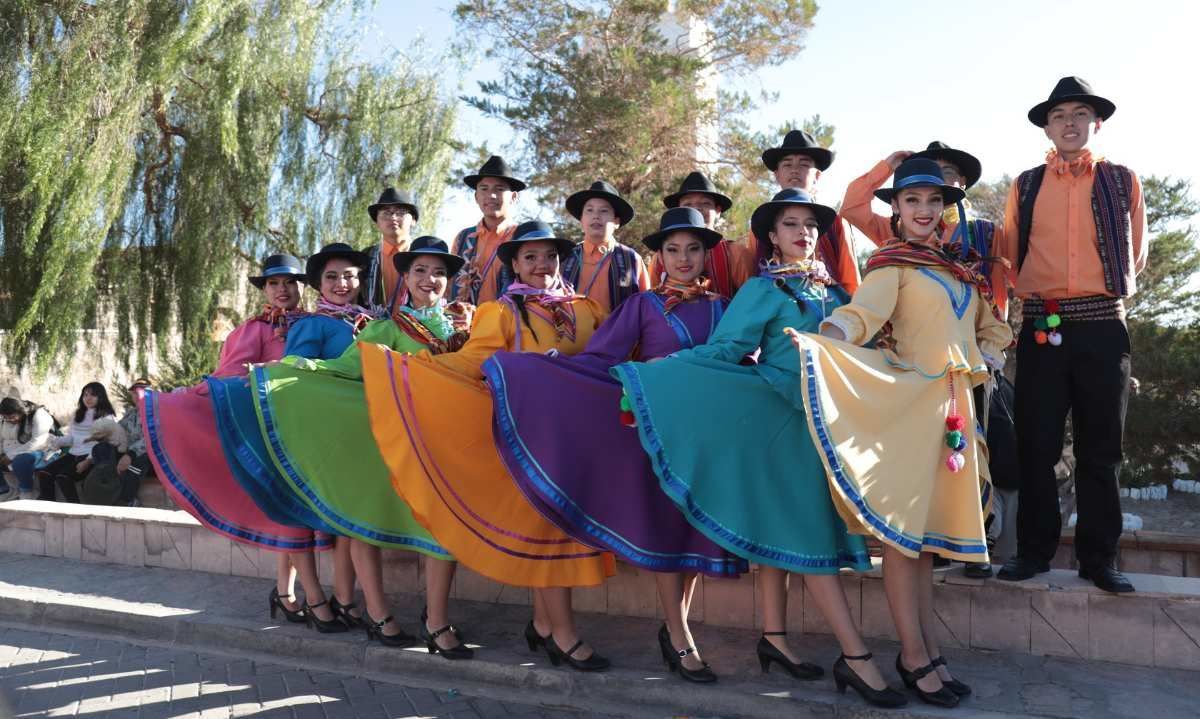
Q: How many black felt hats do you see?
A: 14